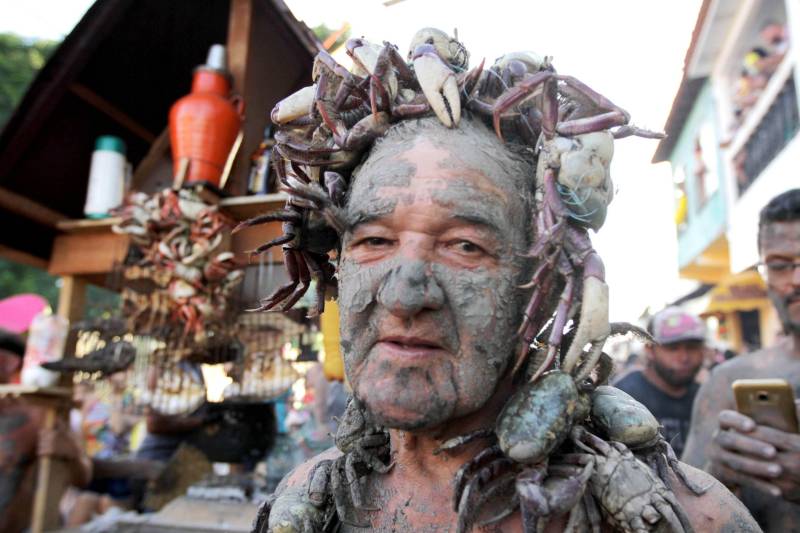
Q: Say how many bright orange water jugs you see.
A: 1